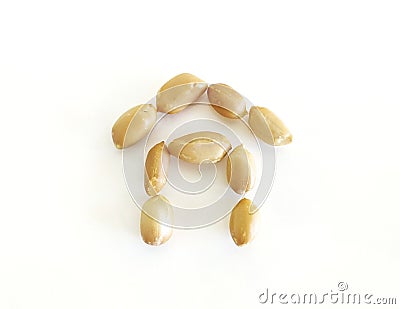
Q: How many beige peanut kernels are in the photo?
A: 9